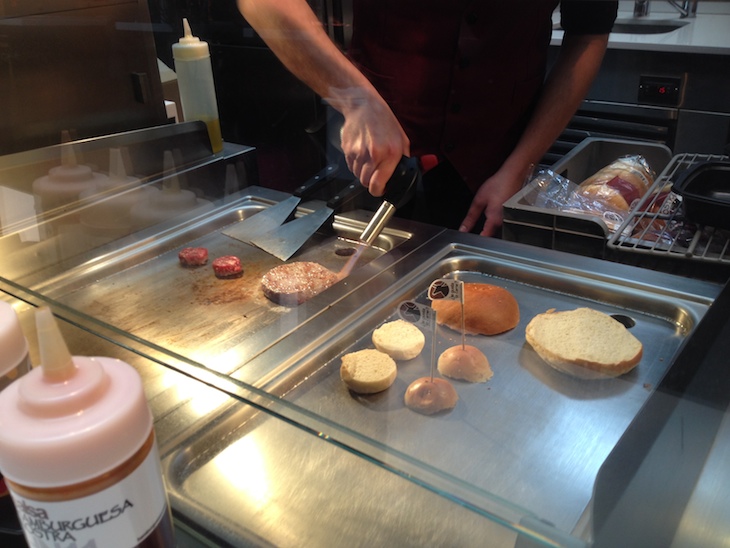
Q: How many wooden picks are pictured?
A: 2